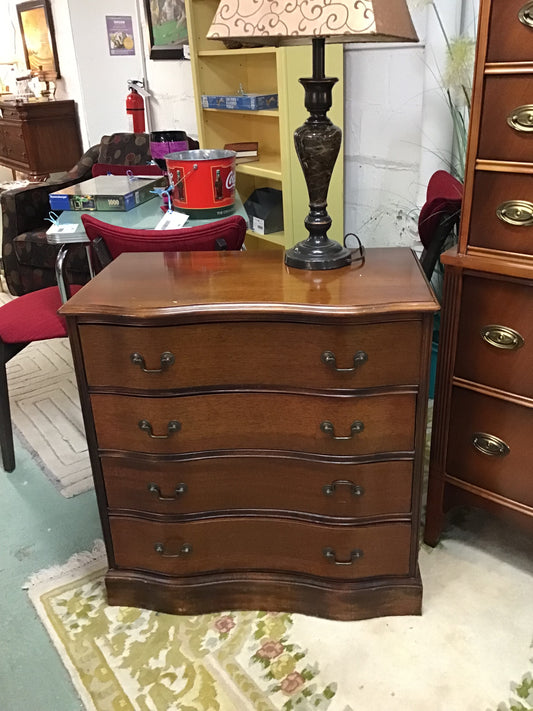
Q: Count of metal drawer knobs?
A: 13